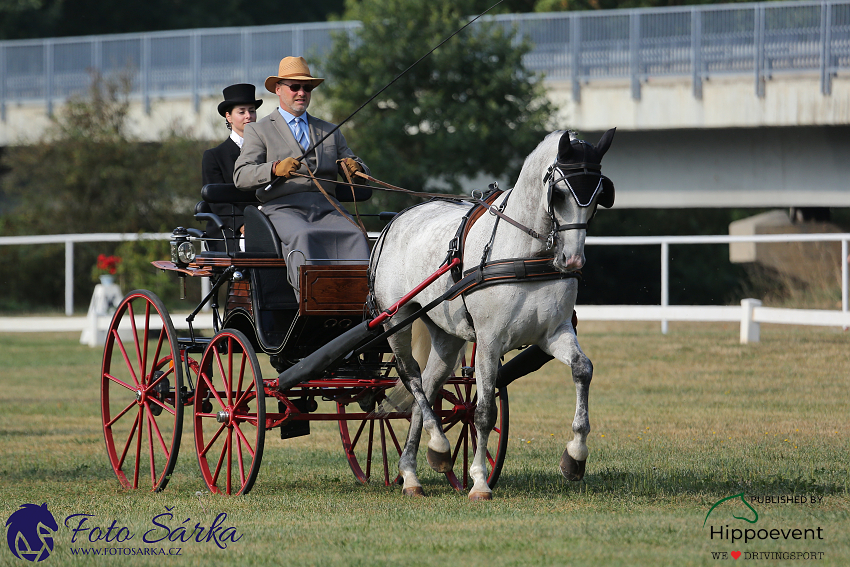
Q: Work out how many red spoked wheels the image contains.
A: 4